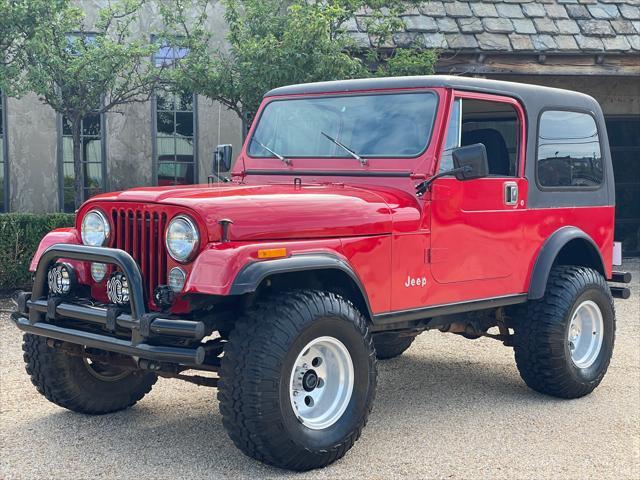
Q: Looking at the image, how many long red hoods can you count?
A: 1